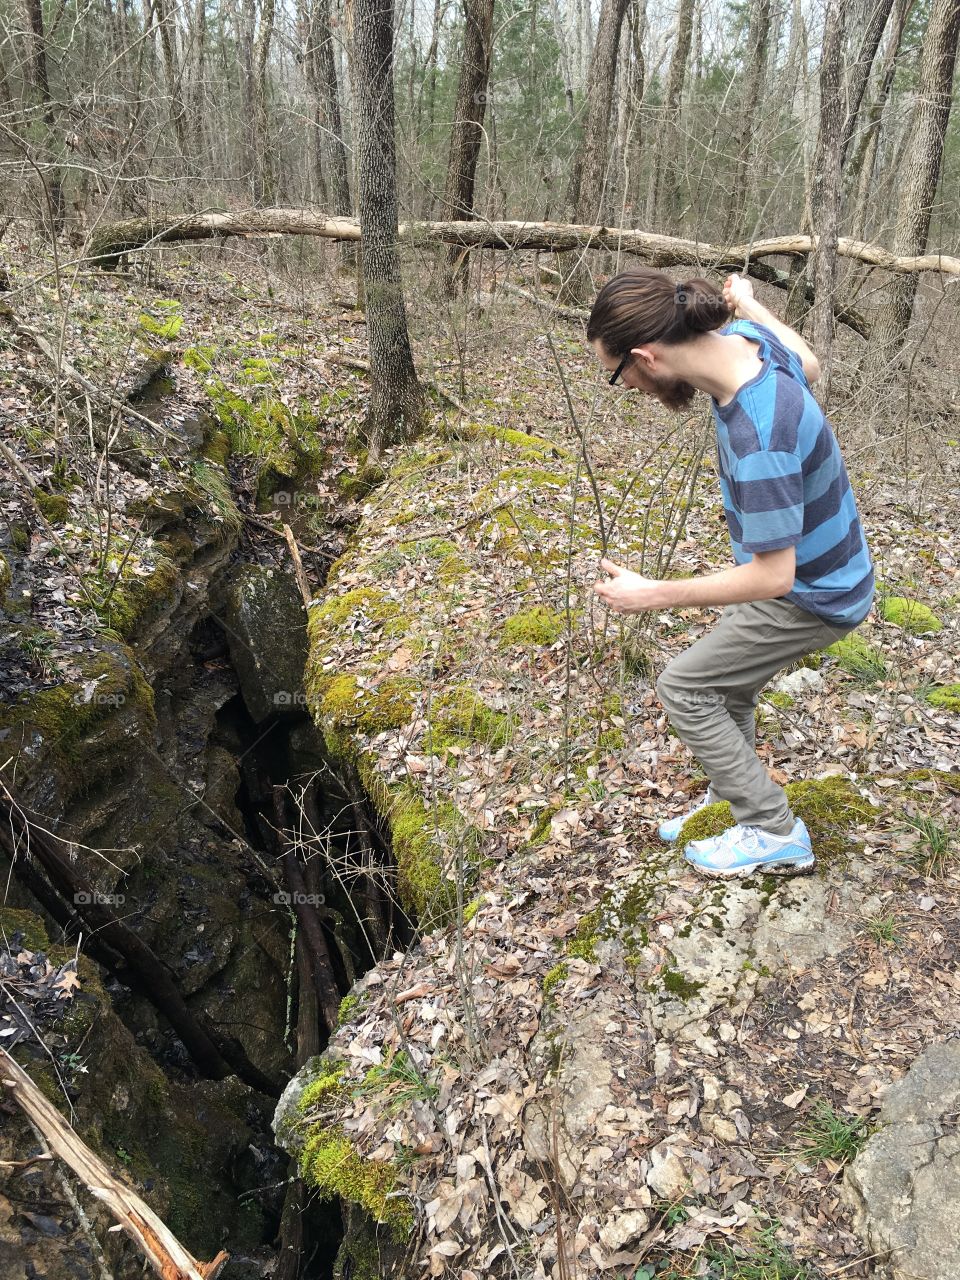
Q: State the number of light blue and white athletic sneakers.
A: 2